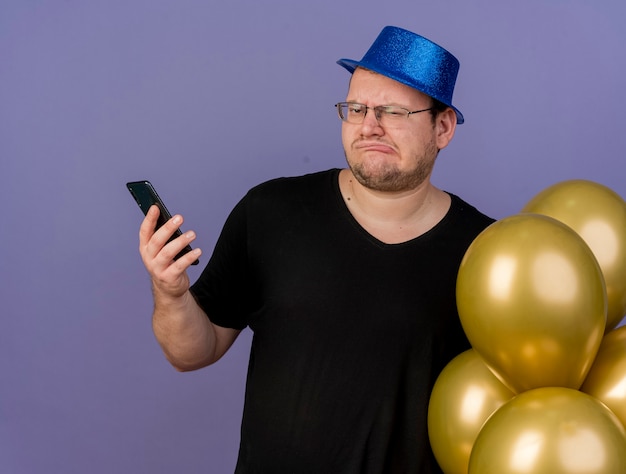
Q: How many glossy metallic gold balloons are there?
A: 5